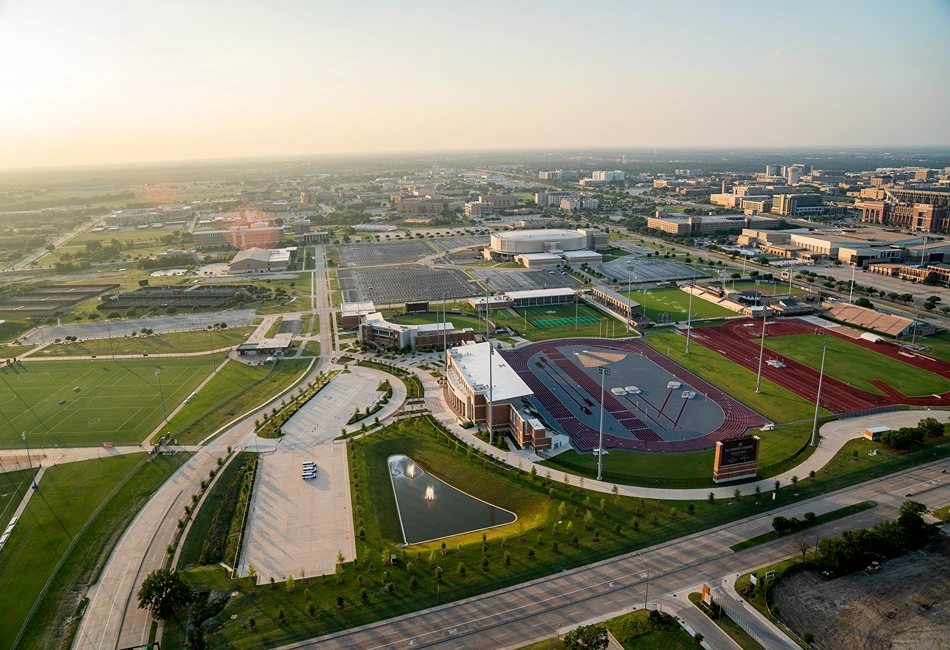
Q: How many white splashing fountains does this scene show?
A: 2